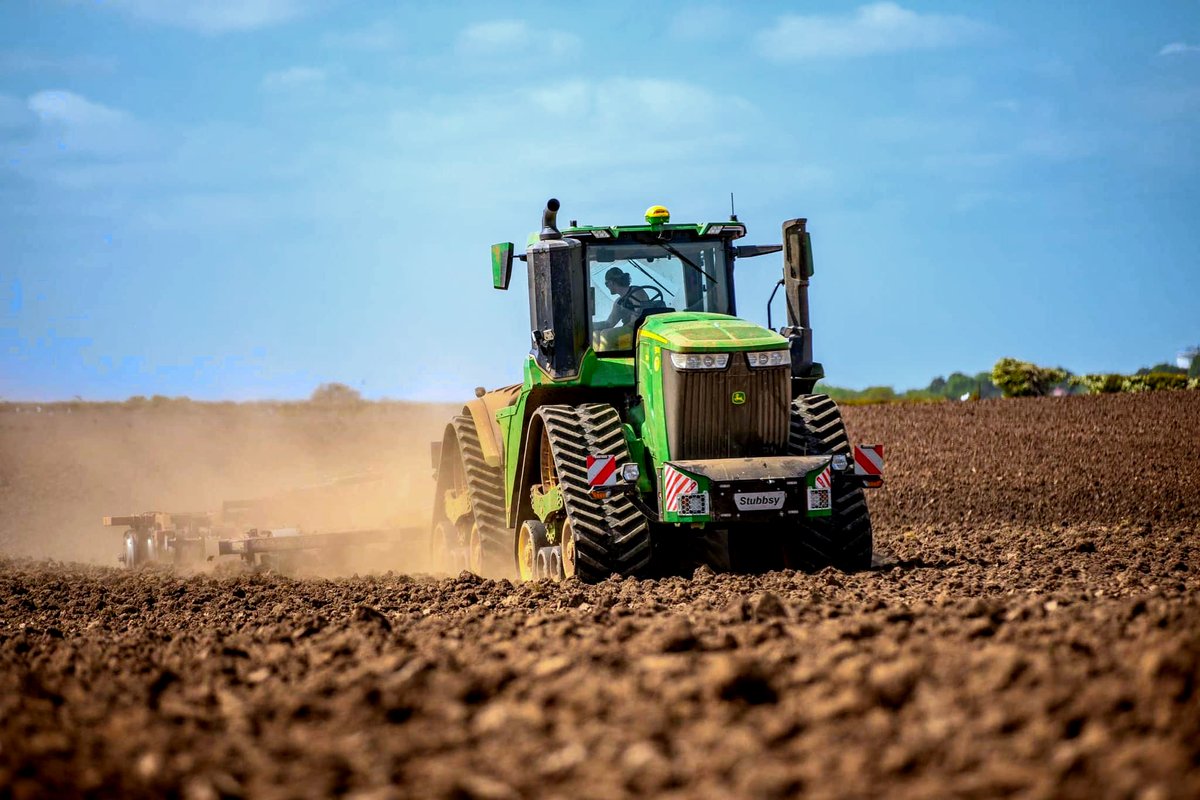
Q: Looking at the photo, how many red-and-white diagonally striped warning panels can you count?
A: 4